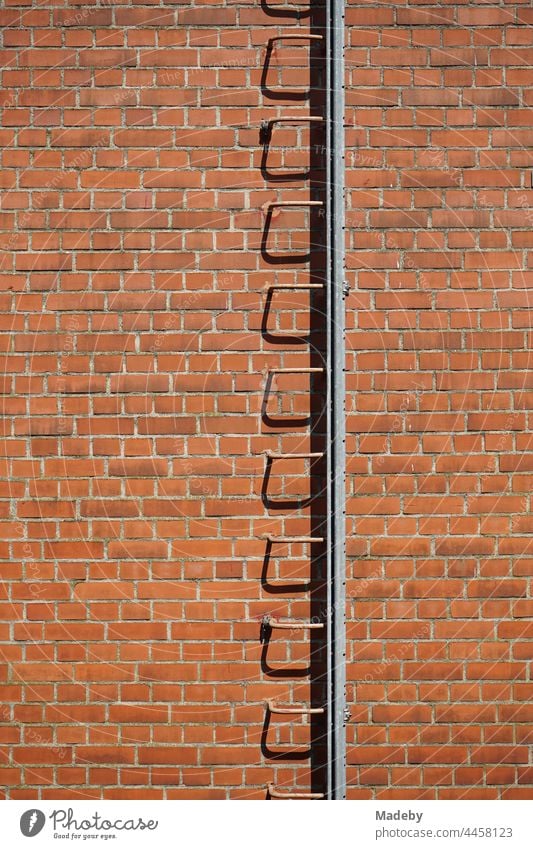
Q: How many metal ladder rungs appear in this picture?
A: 10